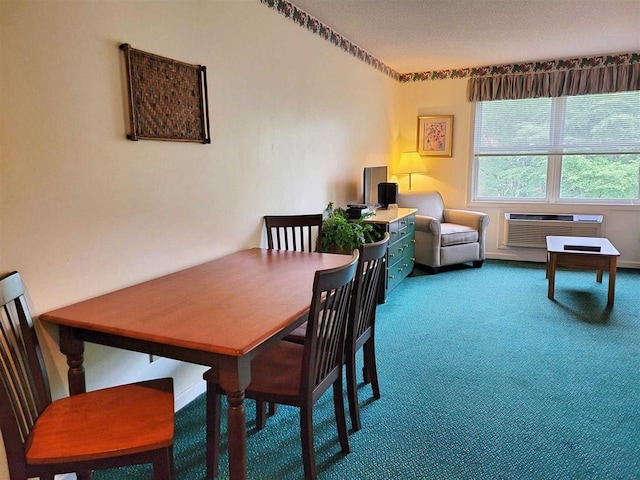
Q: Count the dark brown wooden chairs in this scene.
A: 4